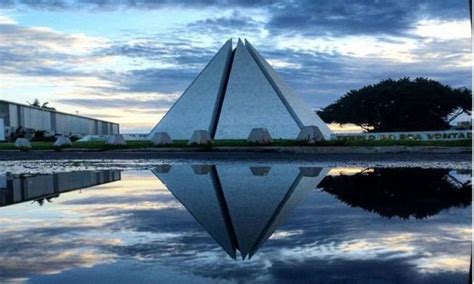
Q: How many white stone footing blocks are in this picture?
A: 7